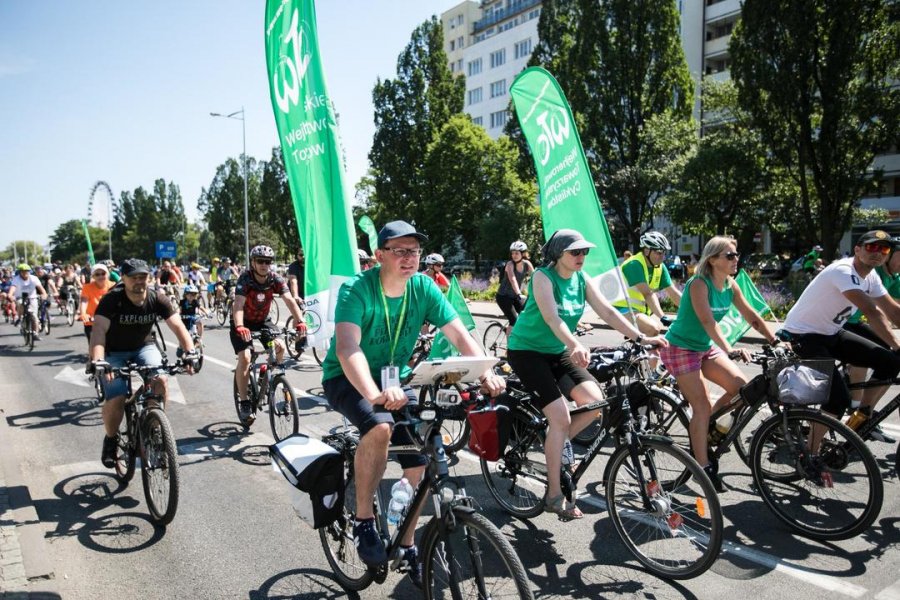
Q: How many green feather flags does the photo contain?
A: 4